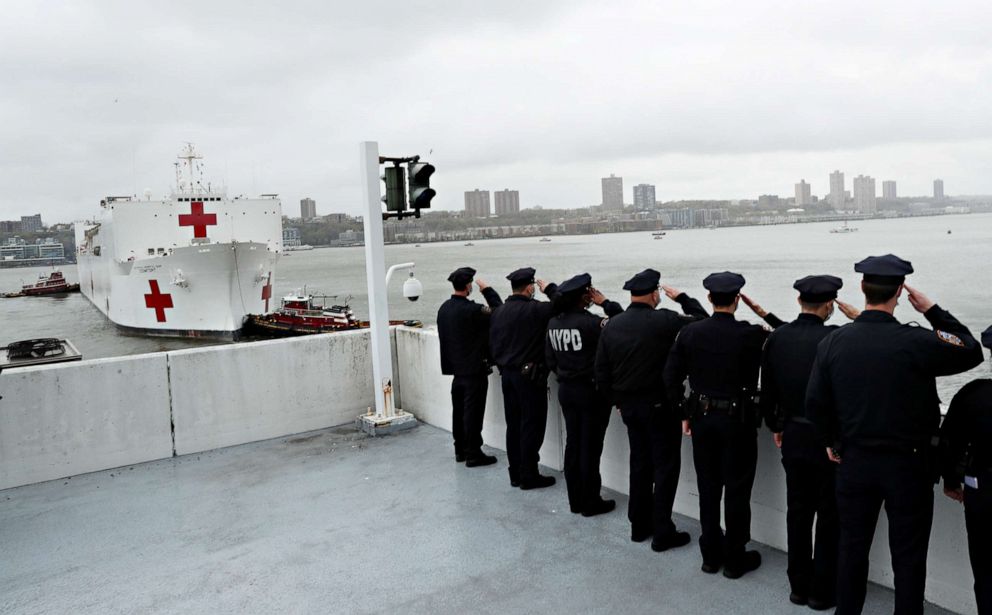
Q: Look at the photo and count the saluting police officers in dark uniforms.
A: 8